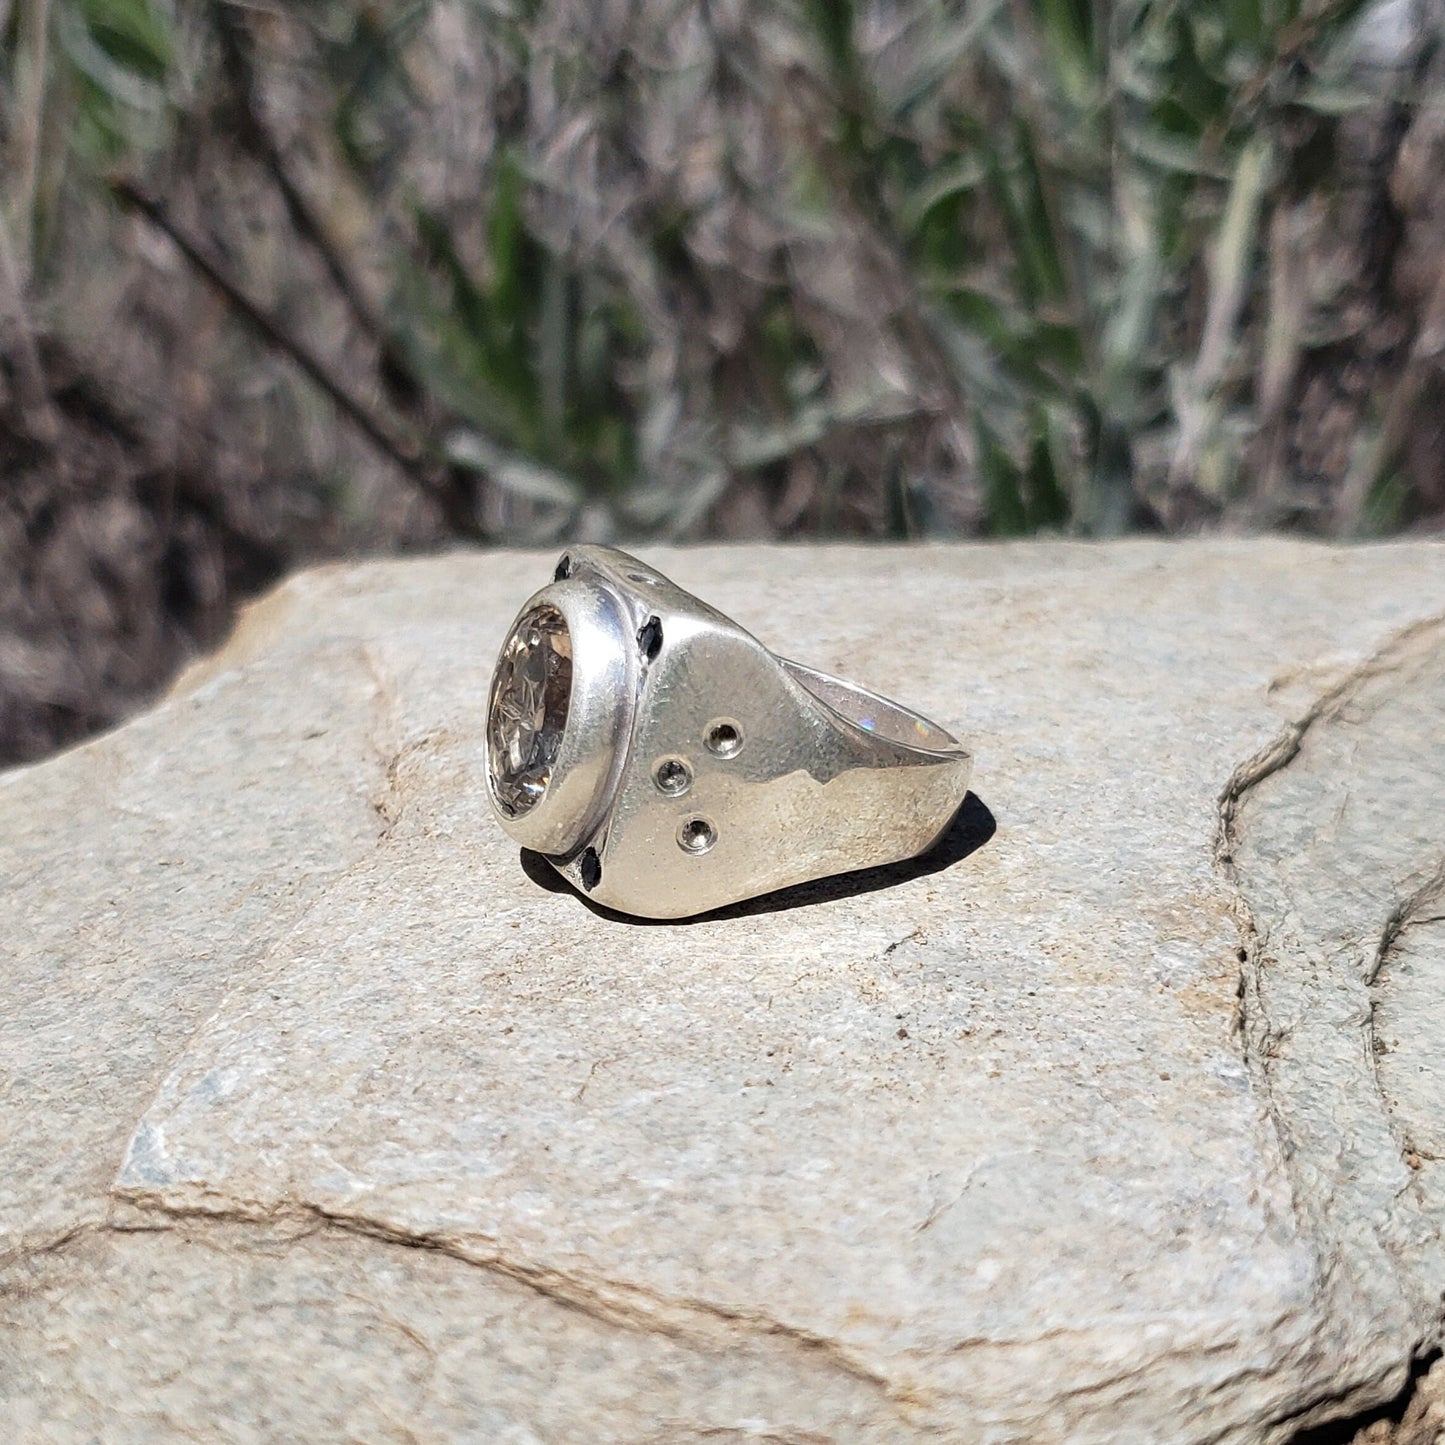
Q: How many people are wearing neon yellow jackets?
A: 0